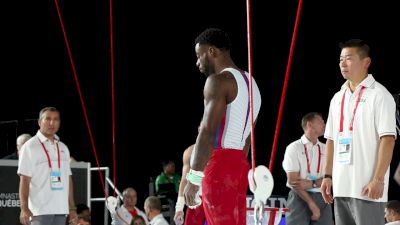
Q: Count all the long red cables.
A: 4